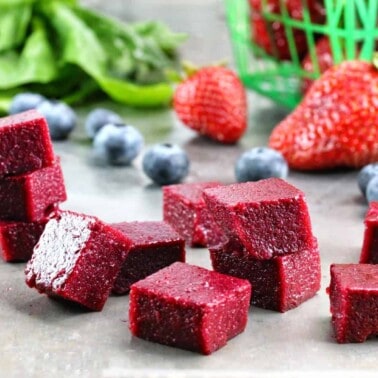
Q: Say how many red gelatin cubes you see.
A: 11